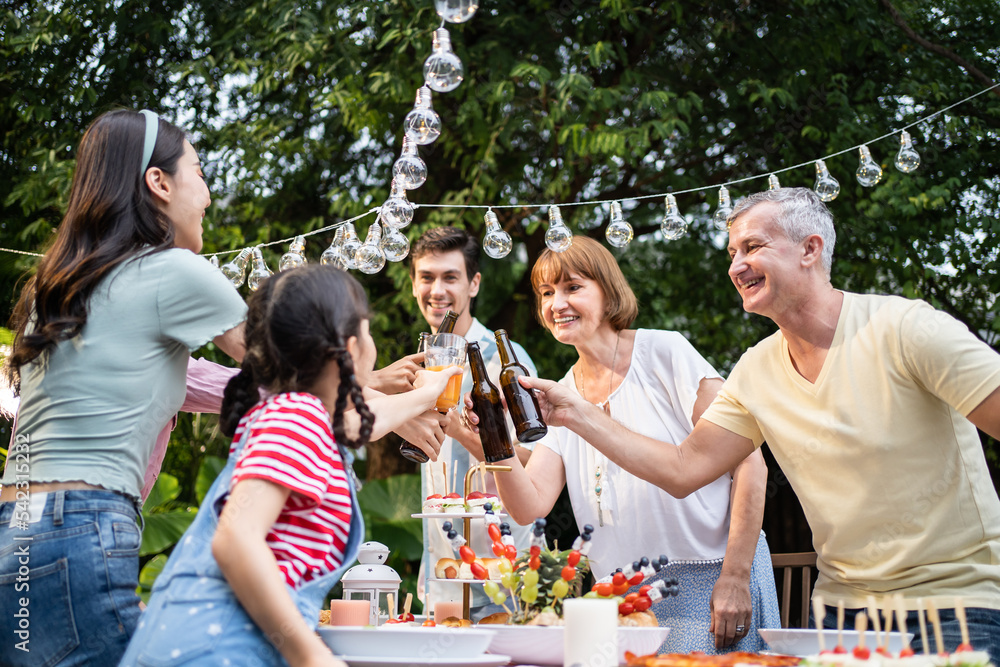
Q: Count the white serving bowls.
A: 3